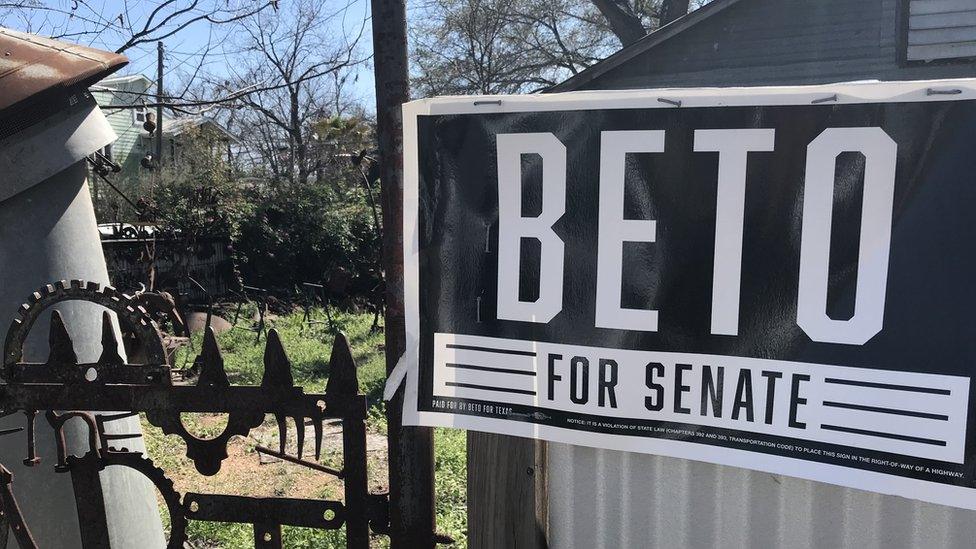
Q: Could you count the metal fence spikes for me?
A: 5